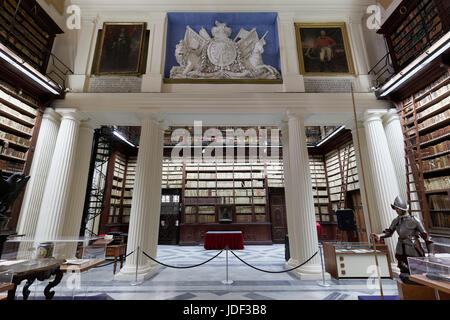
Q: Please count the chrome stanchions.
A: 3